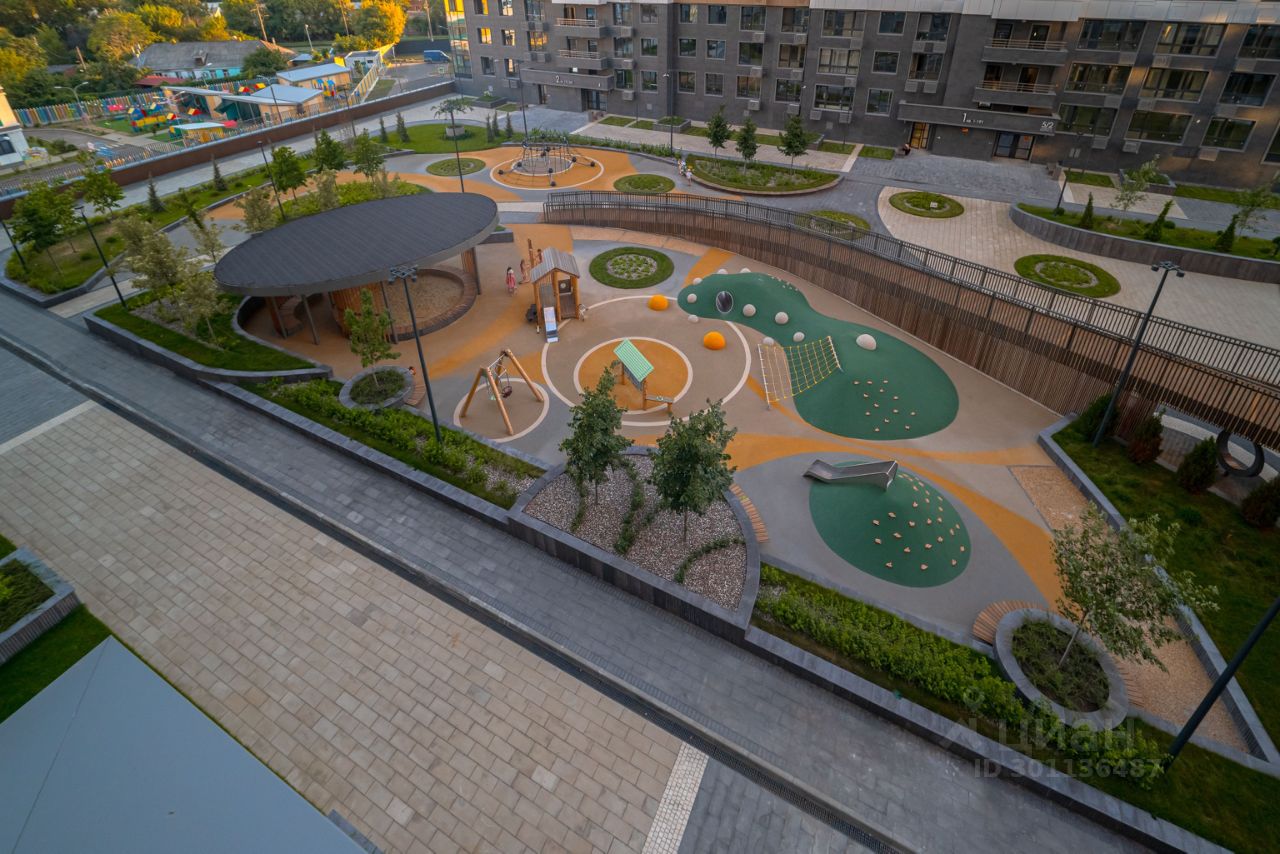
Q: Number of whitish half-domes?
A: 10